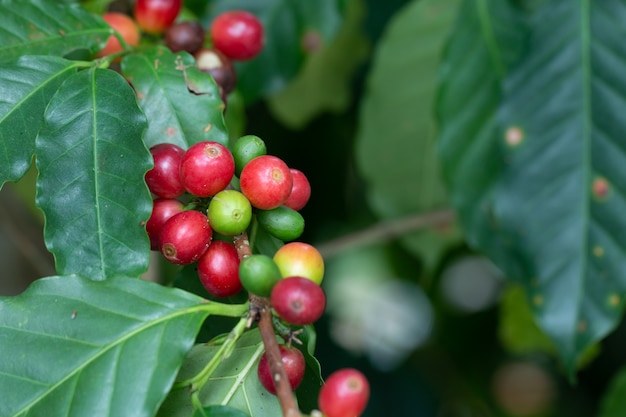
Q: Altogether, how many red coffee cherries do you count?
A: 12